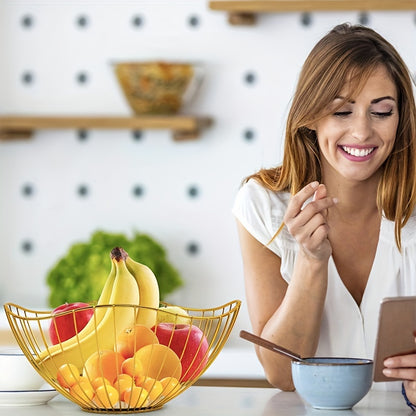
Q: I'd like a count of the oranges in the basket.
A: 3